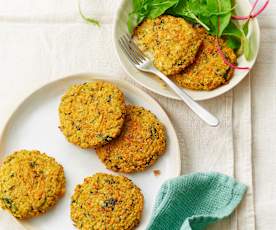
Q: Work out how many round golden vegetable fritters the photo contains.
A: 6